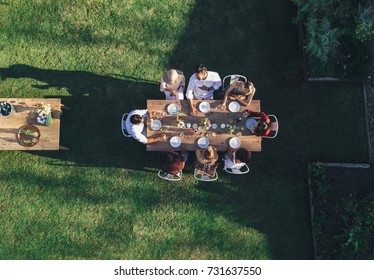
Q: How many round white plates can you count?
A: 8